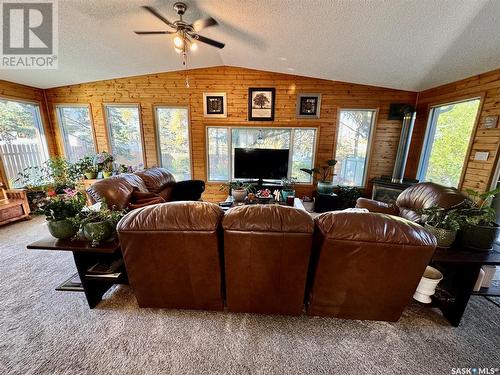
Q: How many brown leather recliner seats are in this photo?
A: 6